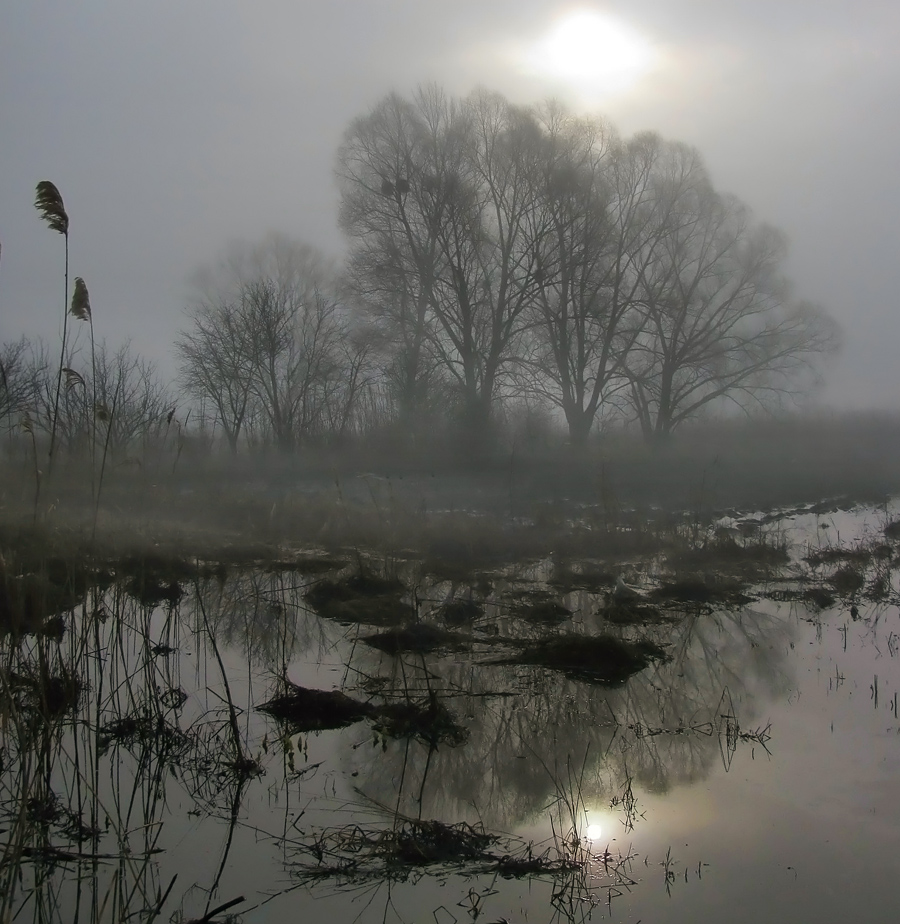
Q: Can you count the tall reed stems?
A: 2